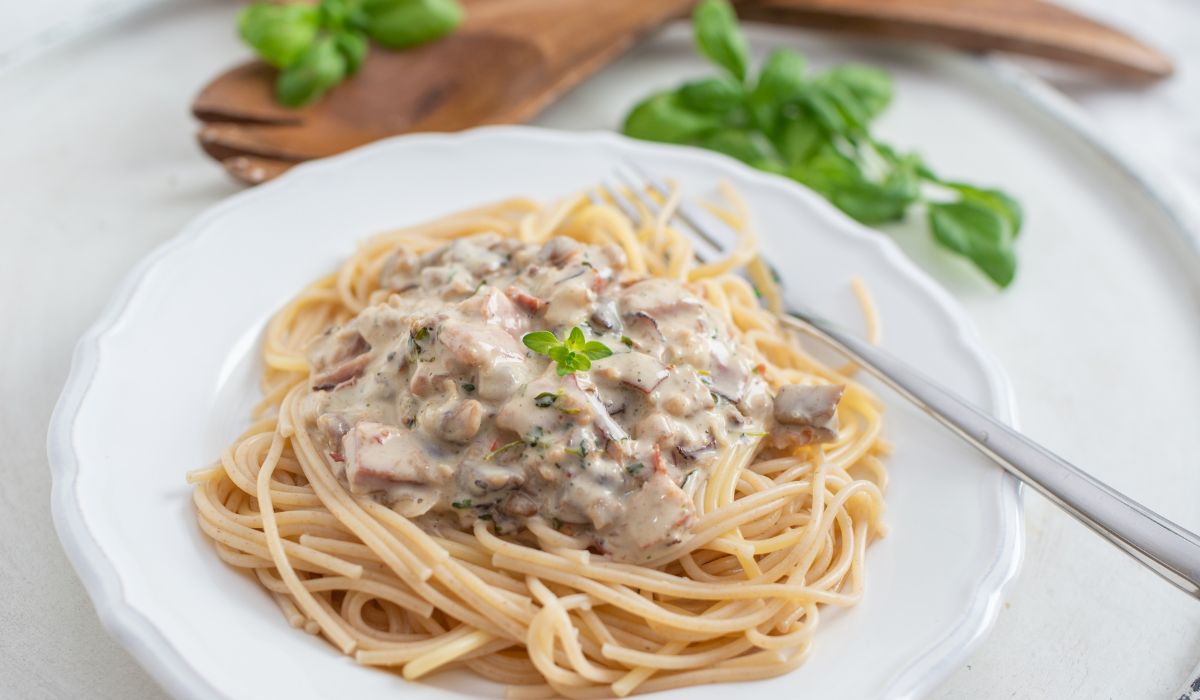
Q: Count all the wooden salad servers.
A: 2